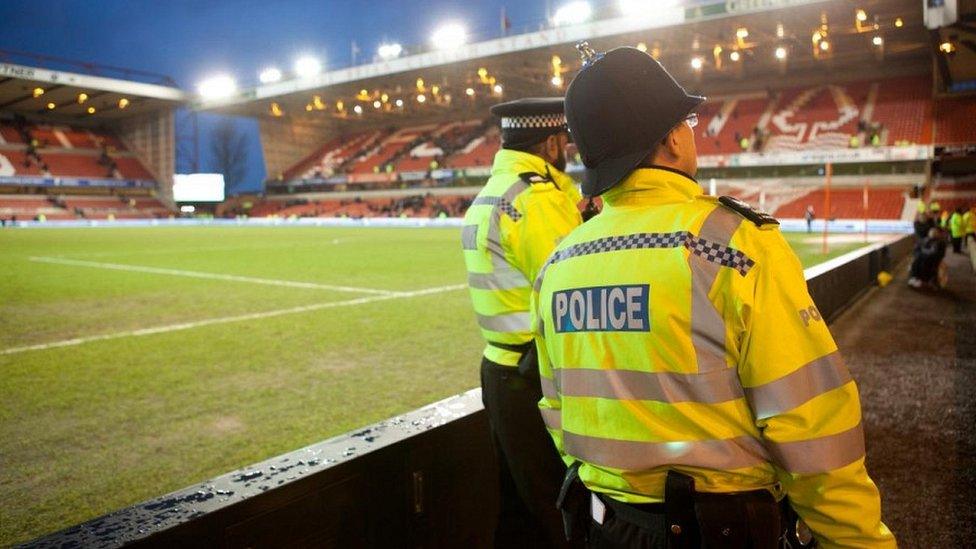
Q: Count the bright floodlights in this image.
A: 7